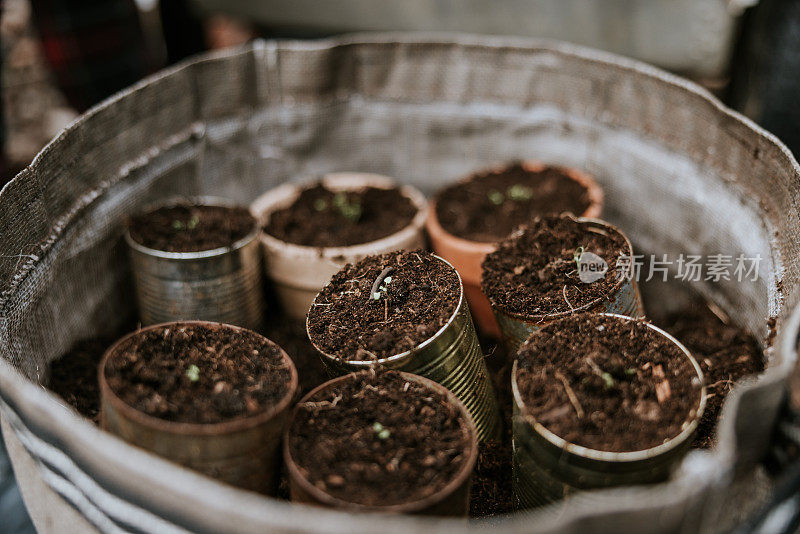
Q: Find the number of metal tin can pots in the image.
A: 6